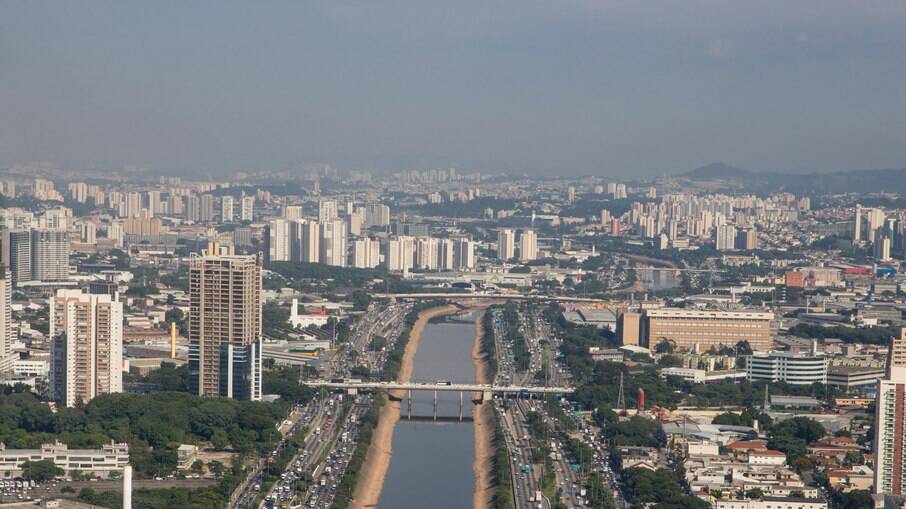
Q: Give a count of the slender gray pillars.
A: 3